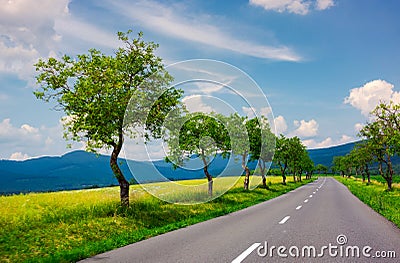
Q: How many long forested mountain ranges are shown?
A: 1